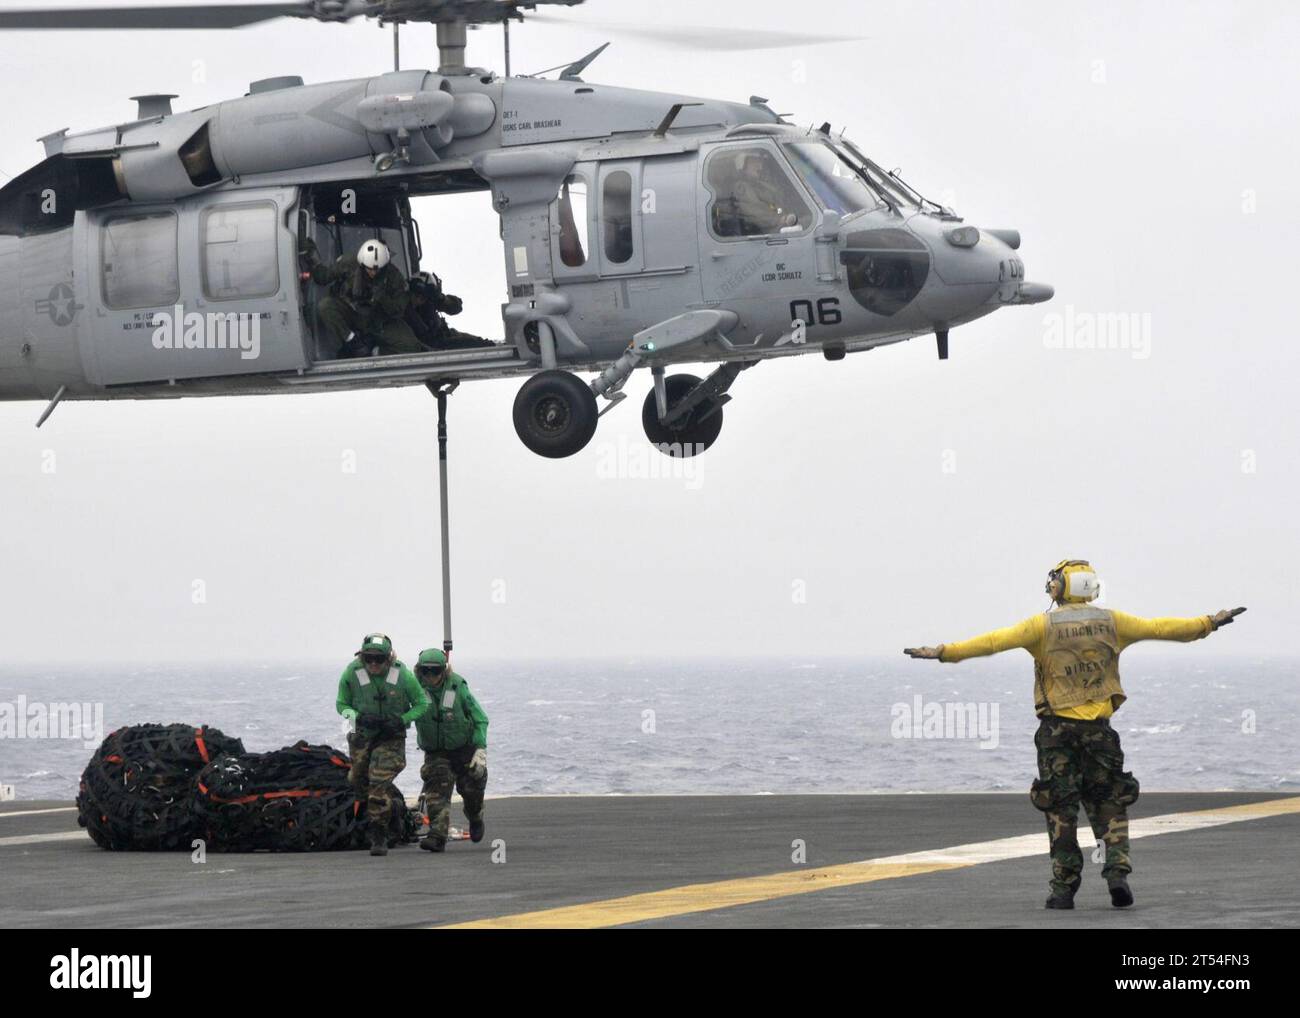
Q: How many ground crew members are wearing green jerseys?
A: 2